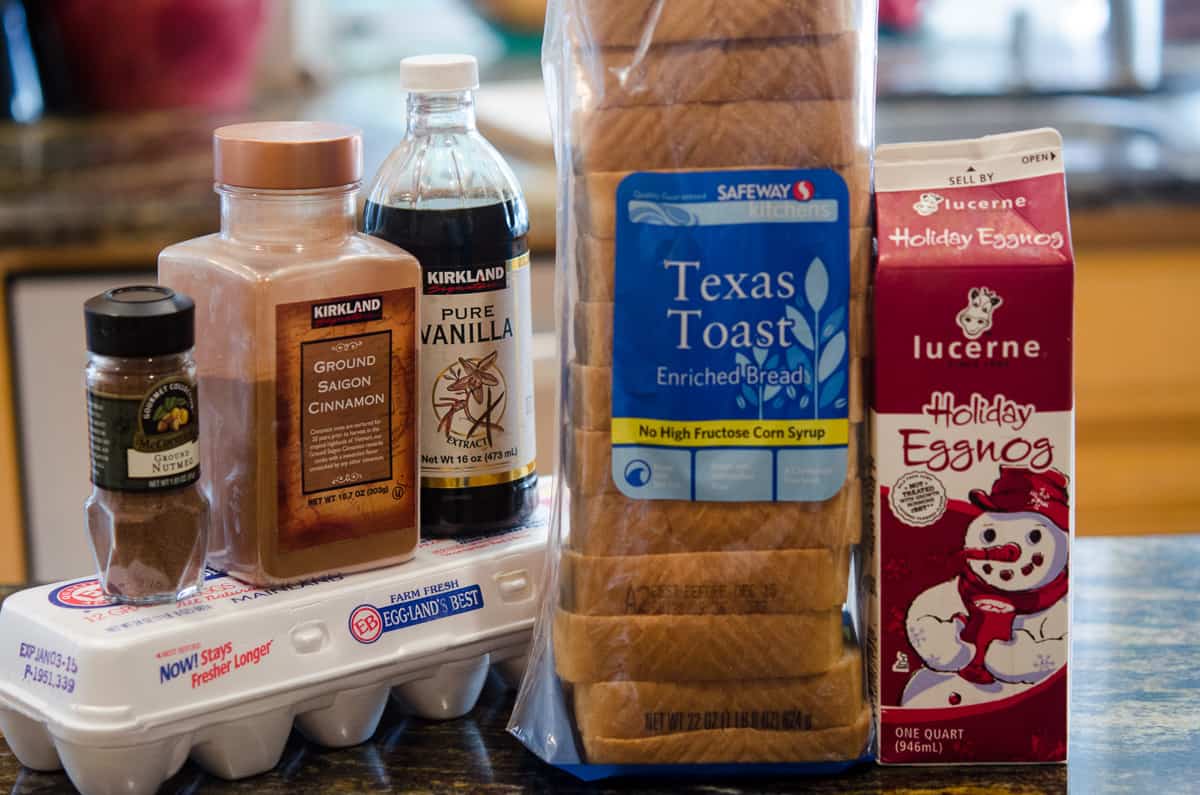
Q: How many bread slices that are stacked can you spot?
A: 13